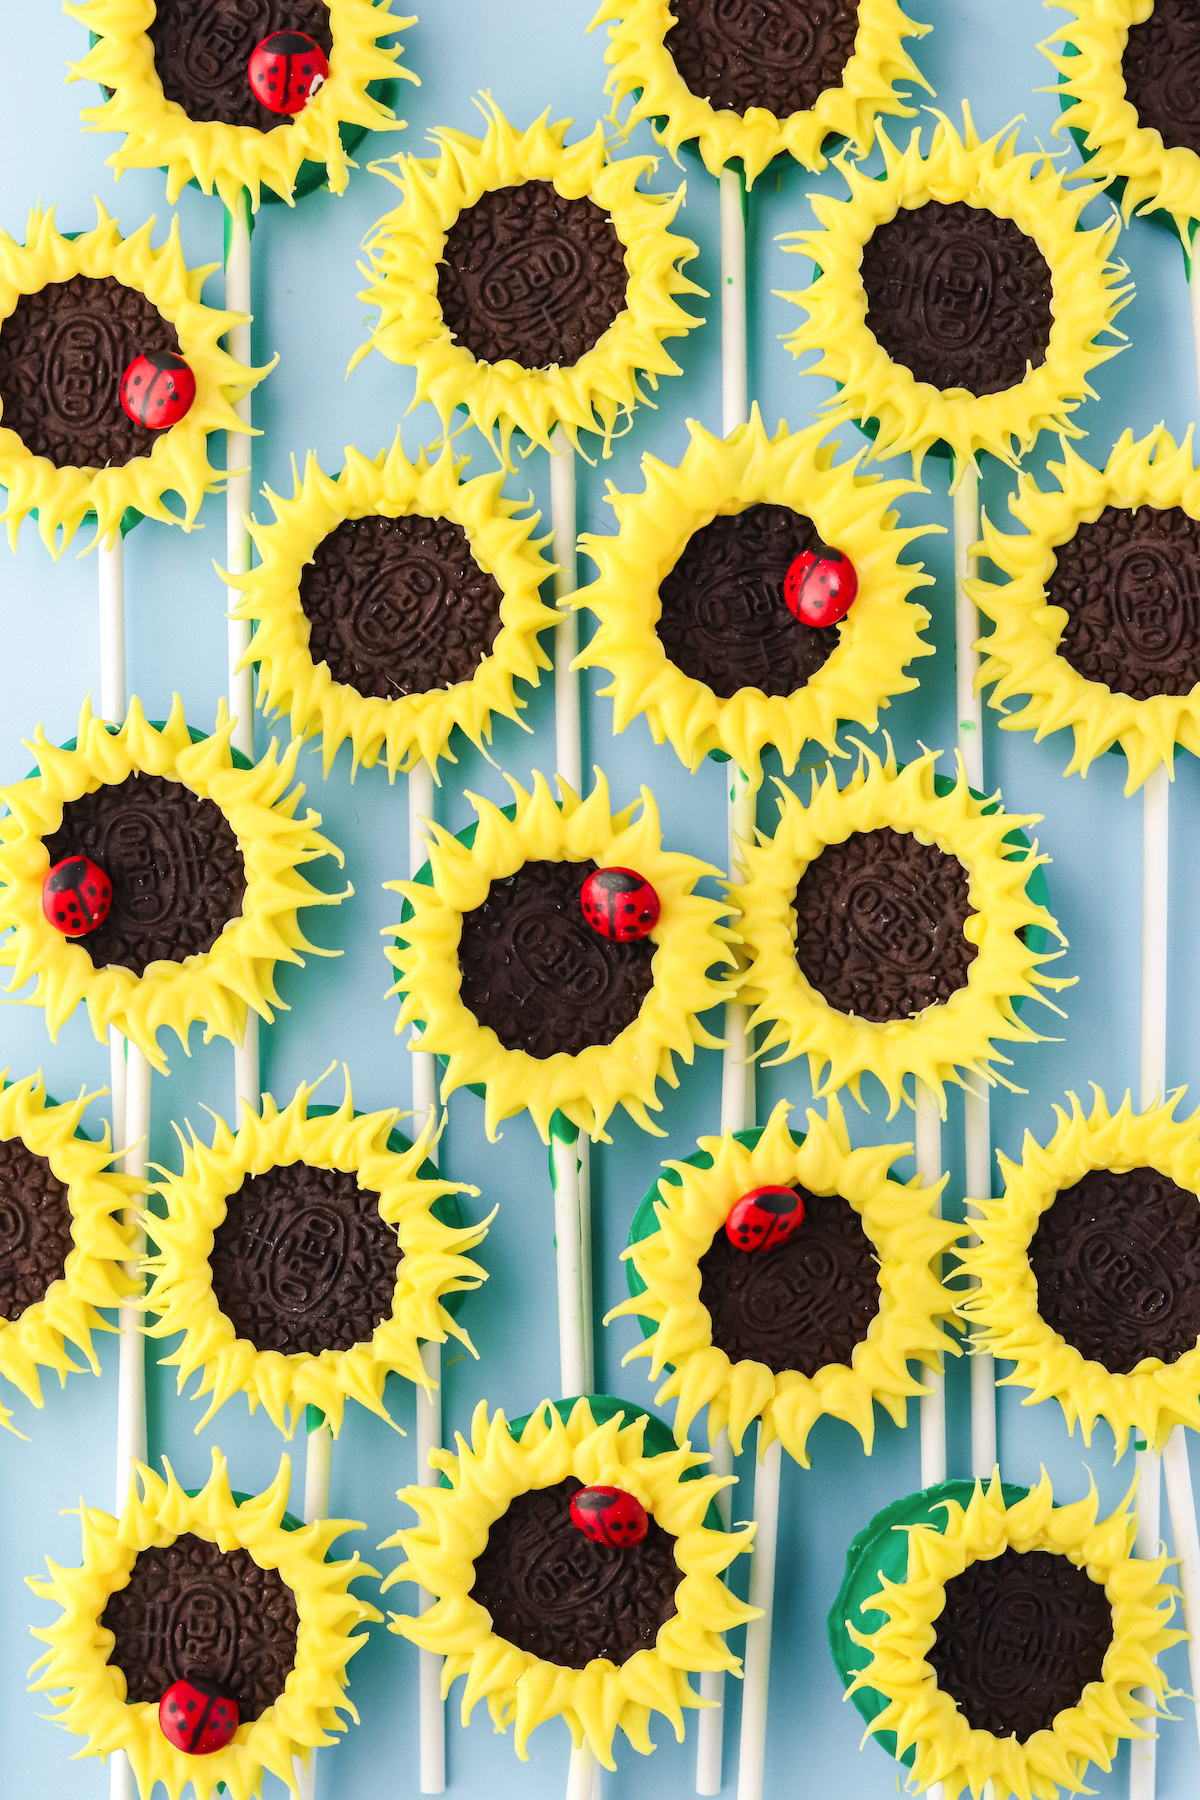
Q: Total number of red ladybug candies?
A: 8